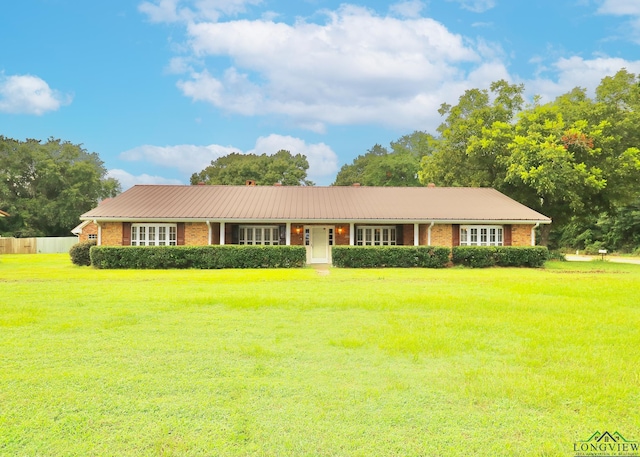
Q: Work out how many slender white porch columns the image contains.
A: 4